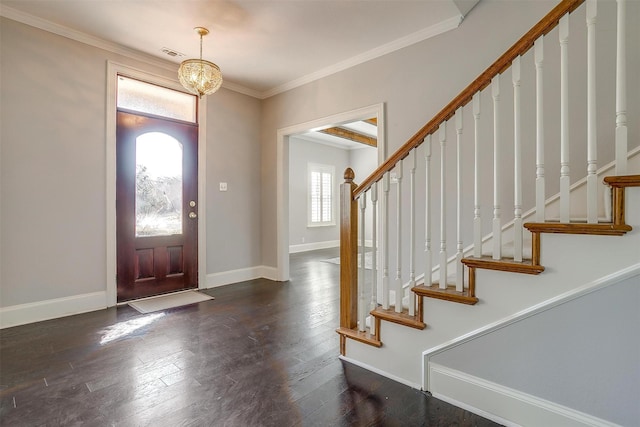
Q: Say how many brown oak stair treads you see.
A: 6